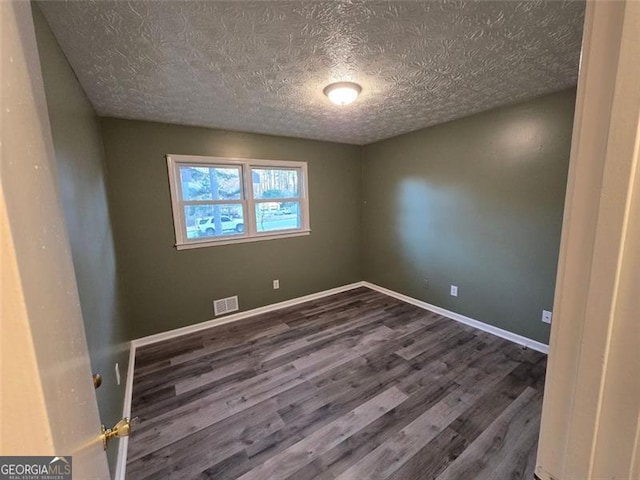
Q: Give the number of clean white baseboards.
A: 3